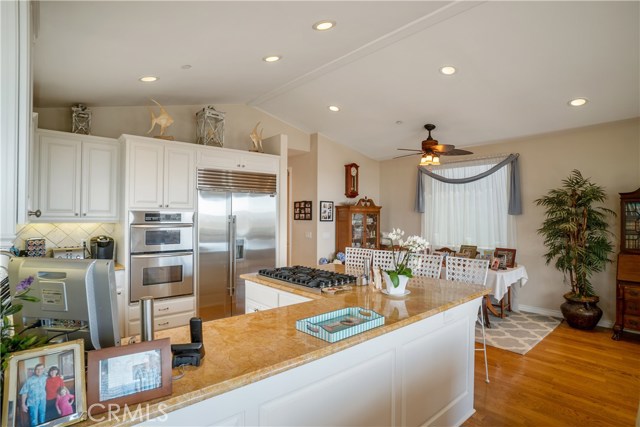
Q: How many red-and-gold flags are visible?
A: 0